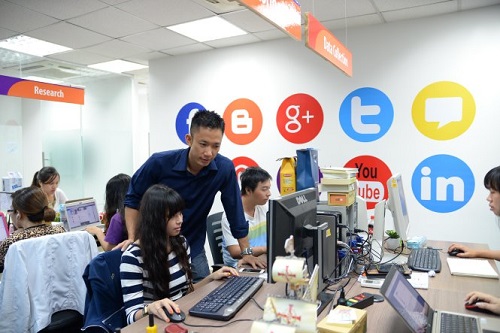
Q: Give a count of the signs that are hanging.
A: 3